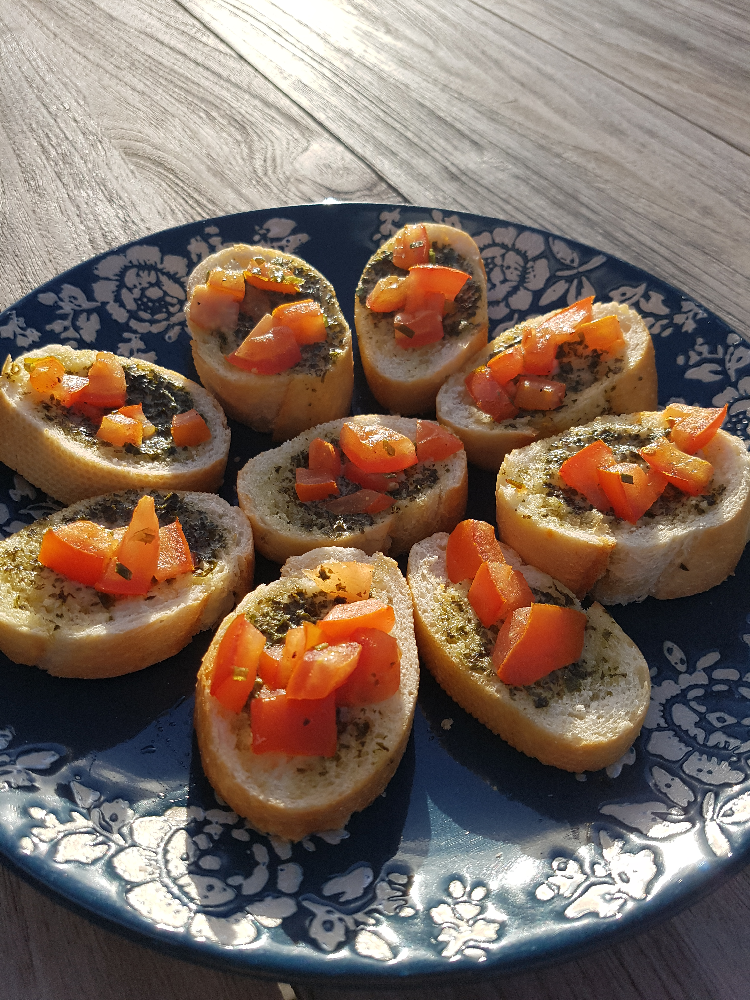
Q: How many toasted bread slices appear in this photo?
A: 9